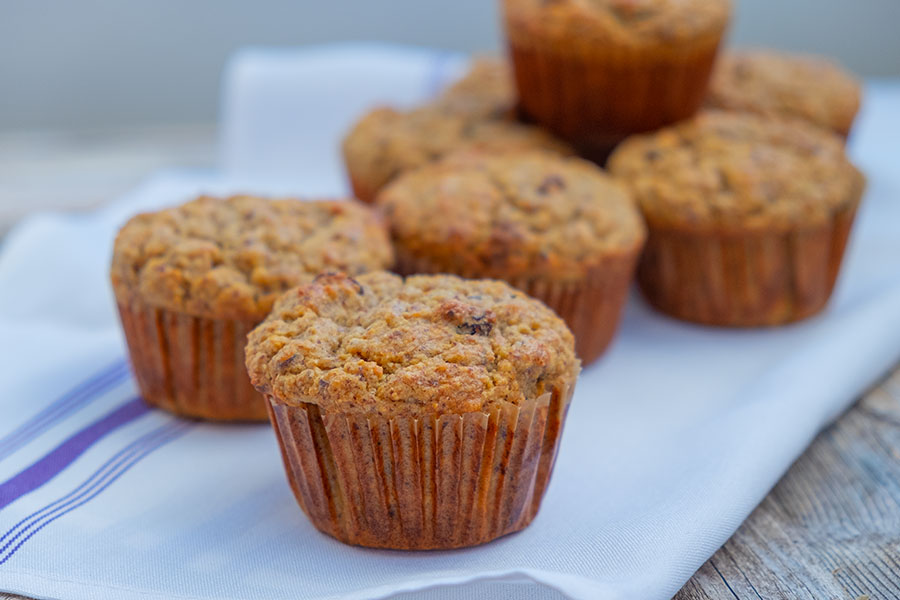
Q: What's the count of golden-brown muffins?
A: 8